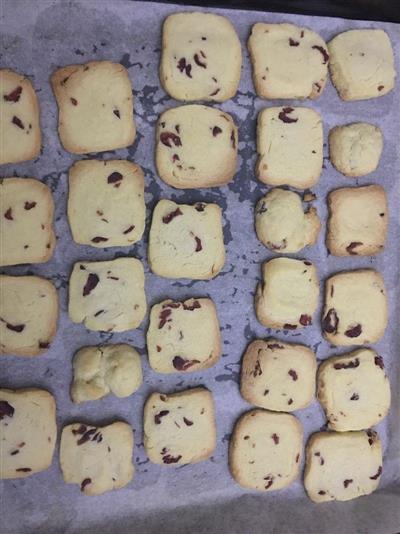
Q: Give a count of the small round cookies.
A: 2